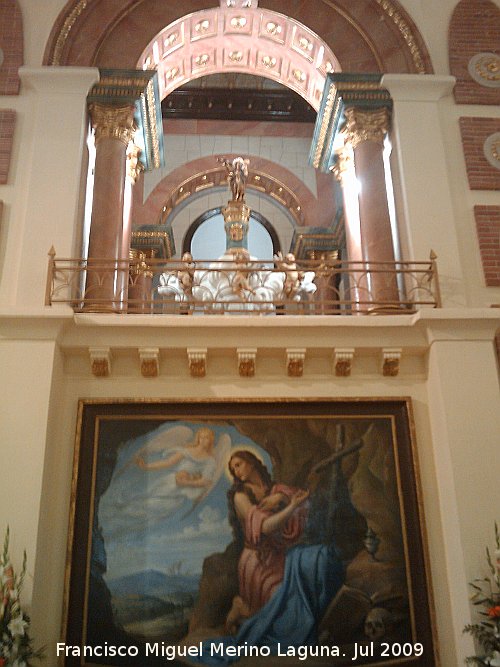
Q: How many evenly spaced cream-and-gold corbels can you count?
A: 7